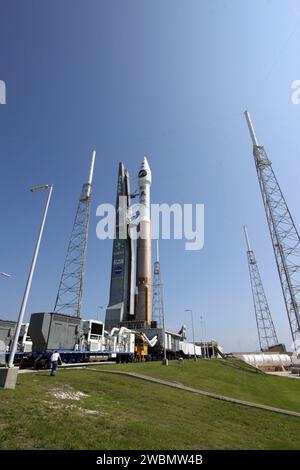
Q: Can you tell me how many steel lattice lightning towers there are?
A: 4